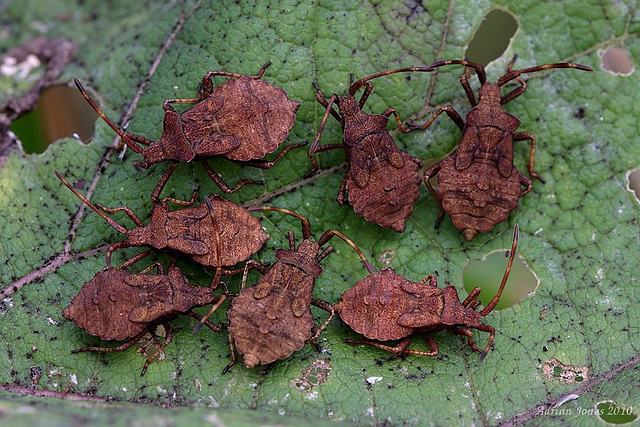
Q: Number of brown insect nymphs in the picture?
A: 7